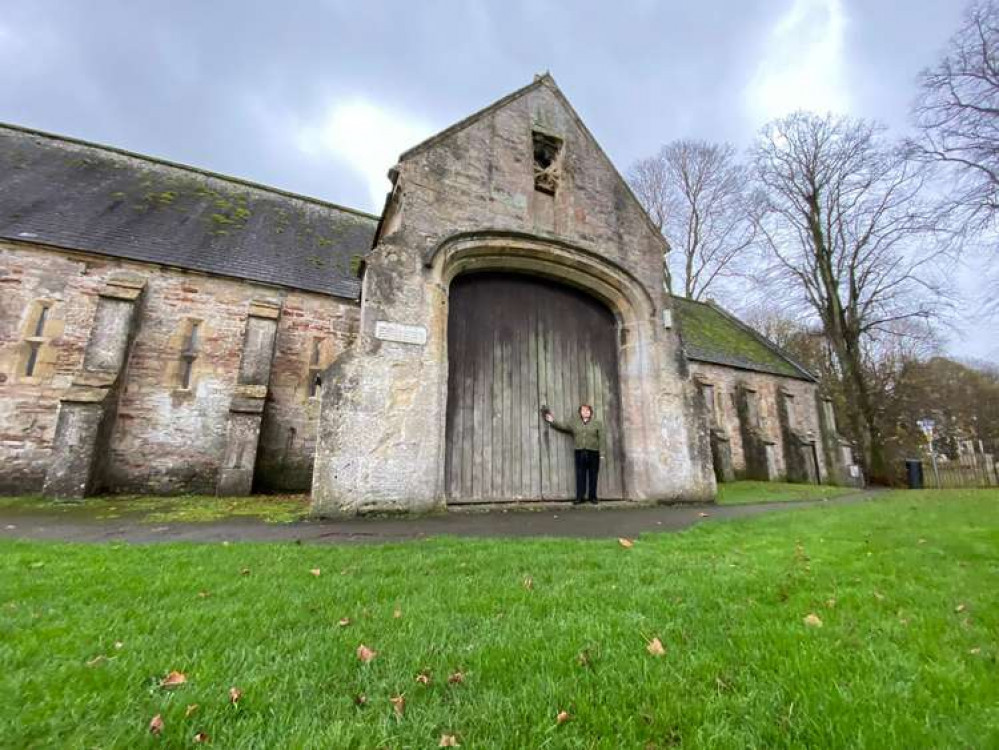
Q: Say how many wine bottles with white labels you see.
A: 0